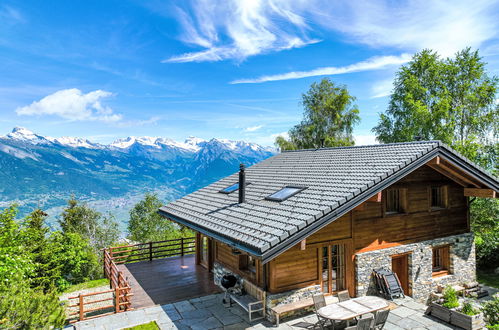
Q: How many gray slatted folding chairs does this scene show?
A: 4